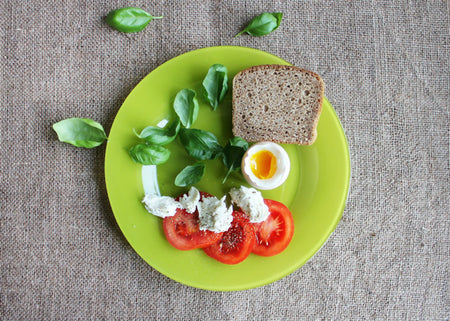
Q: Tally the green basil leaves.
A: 10